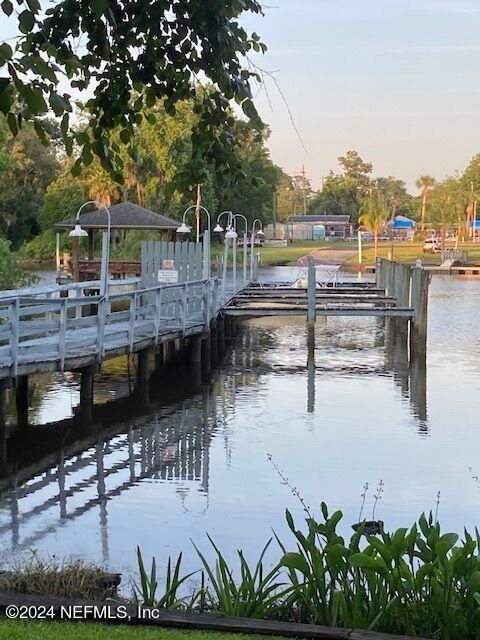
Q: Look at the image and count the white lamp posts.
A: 6